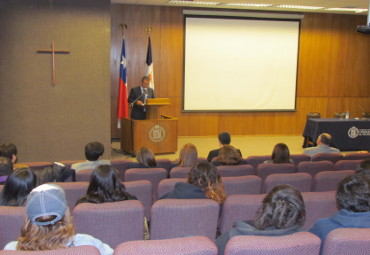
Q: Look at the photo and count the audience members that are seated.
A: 15